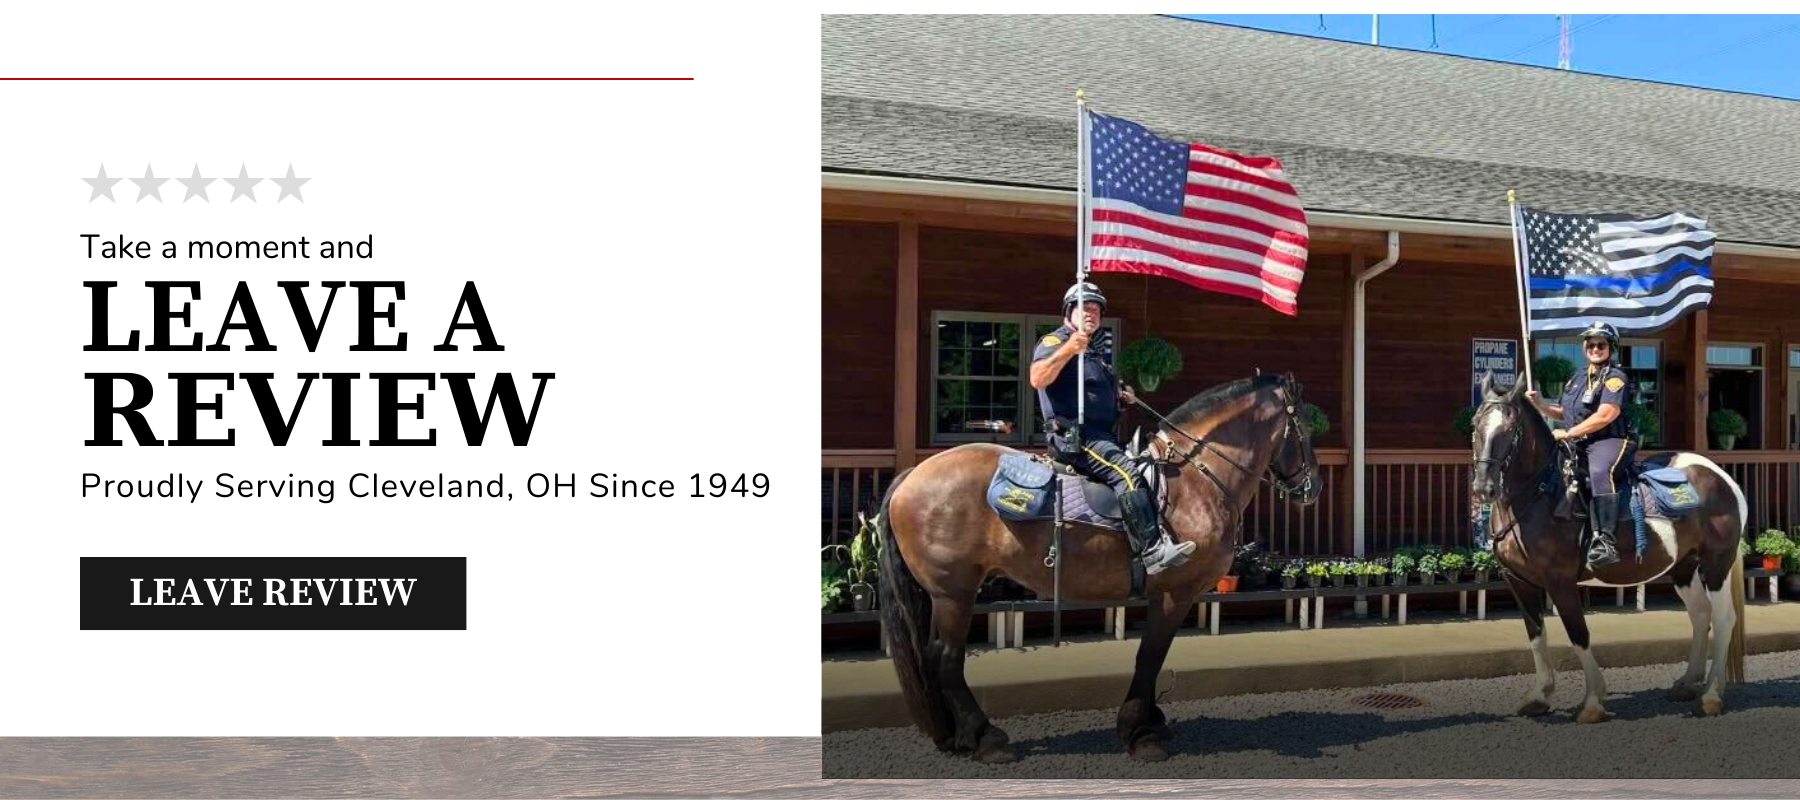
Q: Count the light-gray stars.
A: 5